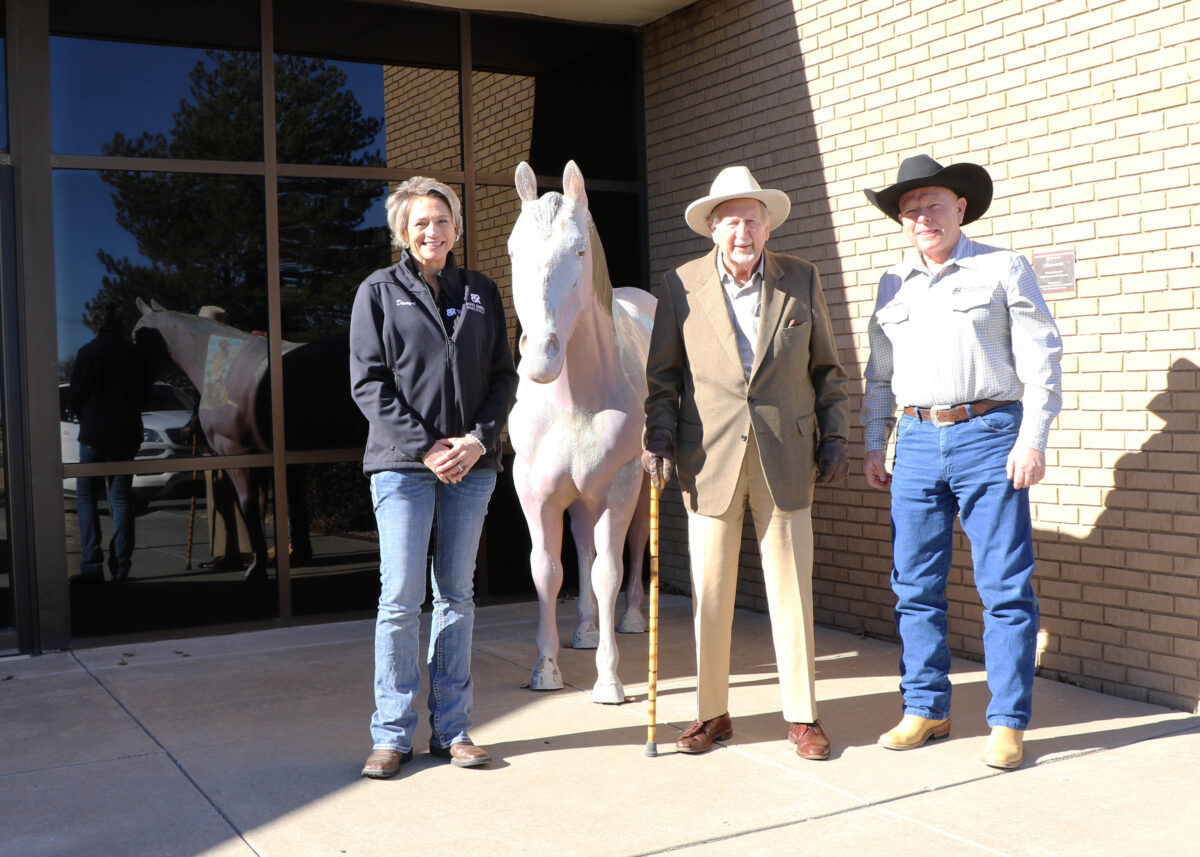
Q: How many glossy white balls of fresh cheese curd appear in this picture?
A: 0